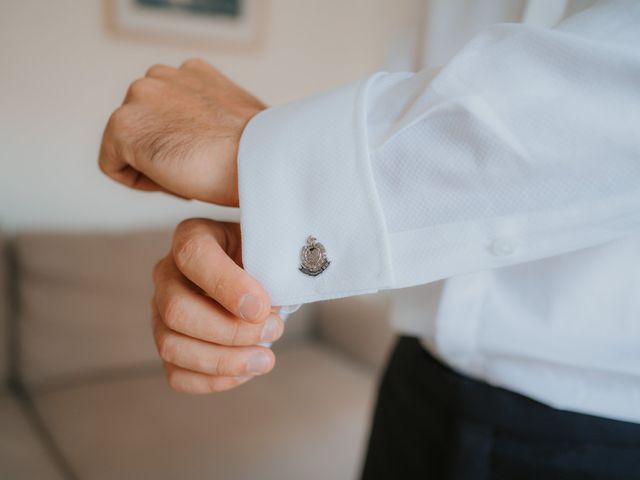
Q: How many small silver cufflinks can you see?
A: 1